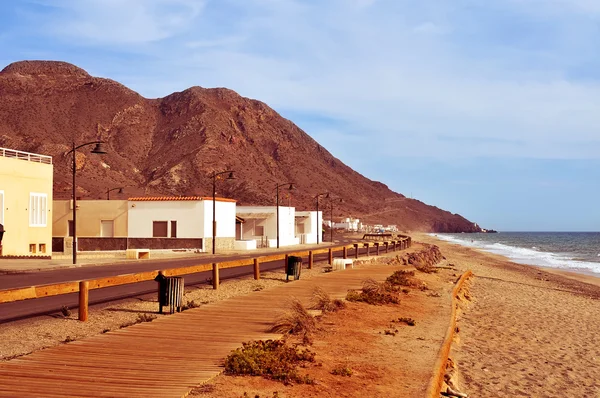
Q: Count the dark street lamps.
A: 6